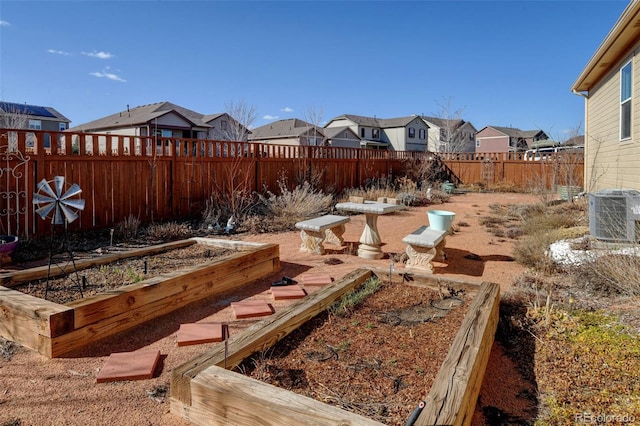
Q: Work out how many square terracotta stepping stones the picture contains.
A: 5